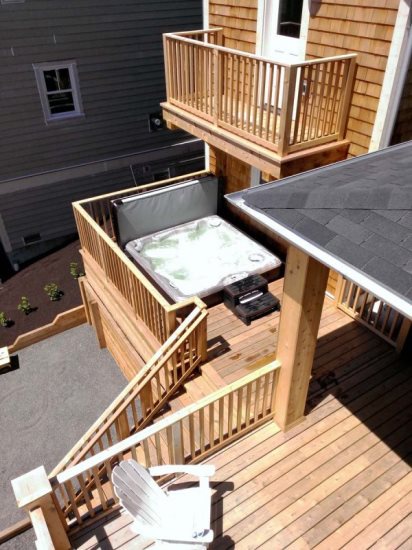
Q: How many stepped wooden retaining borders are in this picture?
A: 1